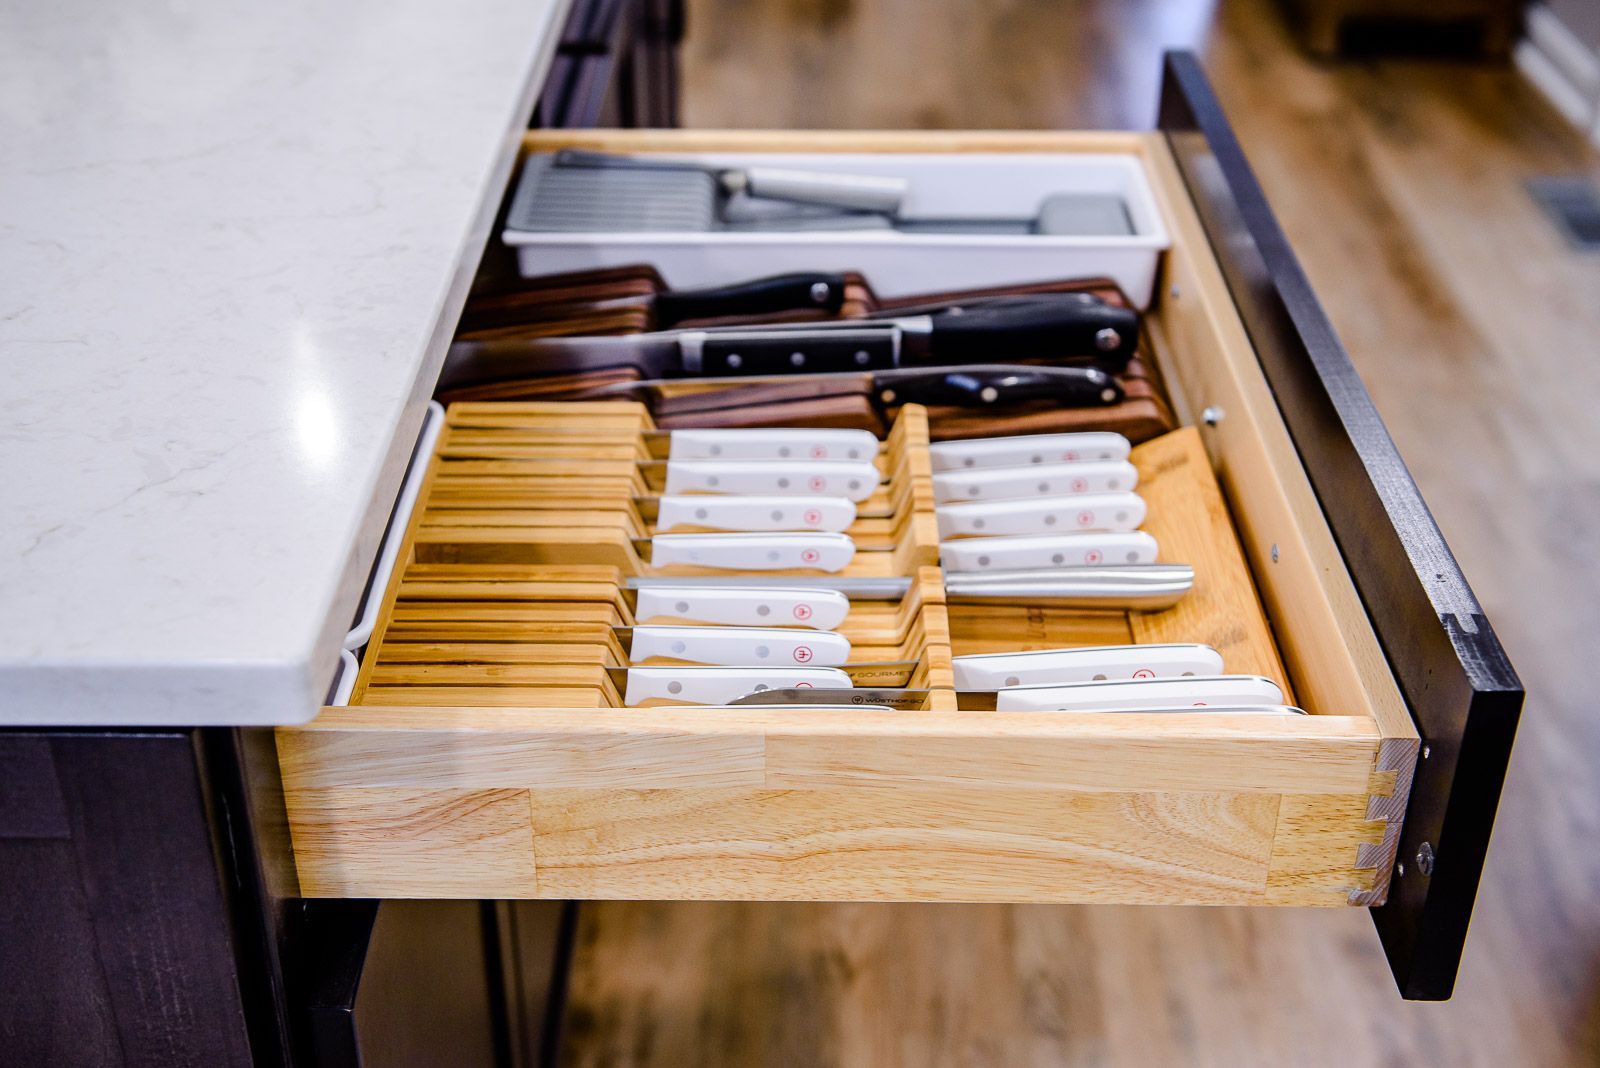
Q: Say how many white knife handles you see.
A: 15